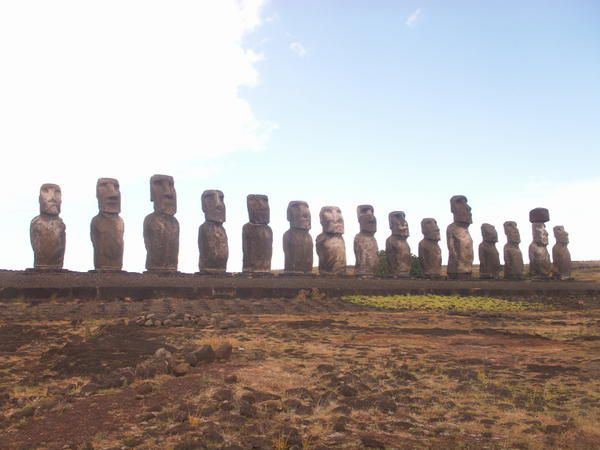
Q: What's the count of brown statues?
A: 15